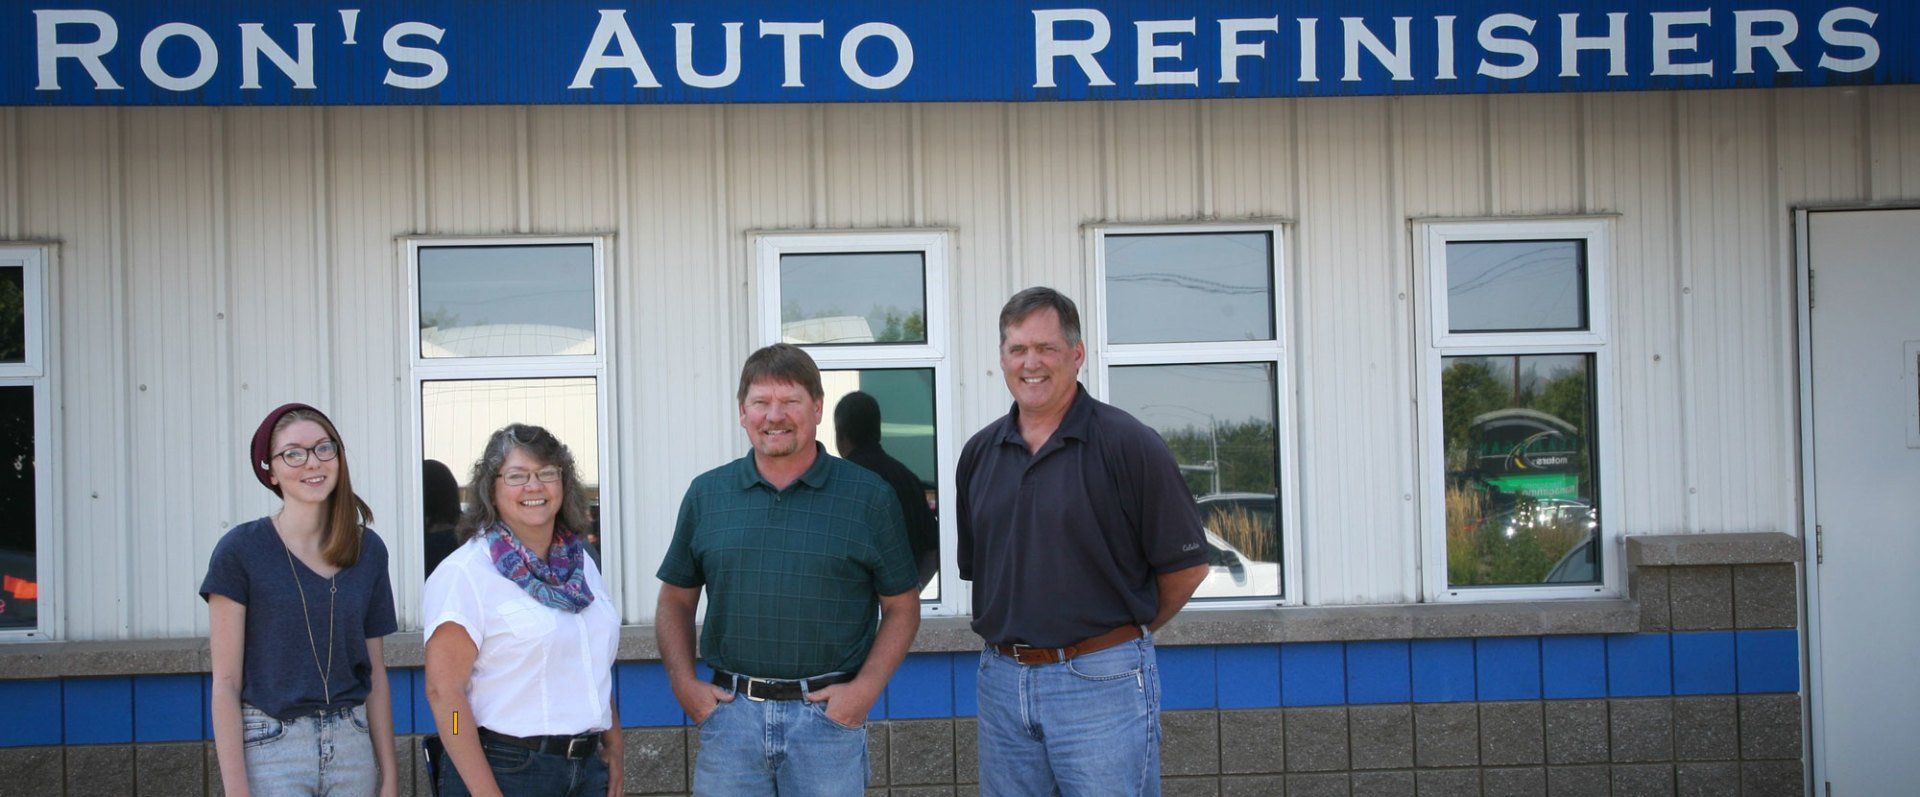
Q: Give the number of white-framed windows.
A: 5